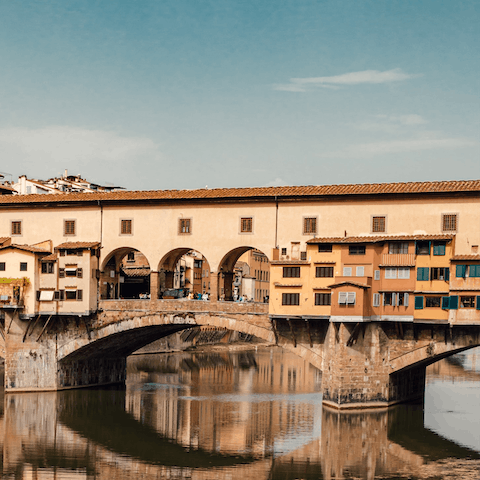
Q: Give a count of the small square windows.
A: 8